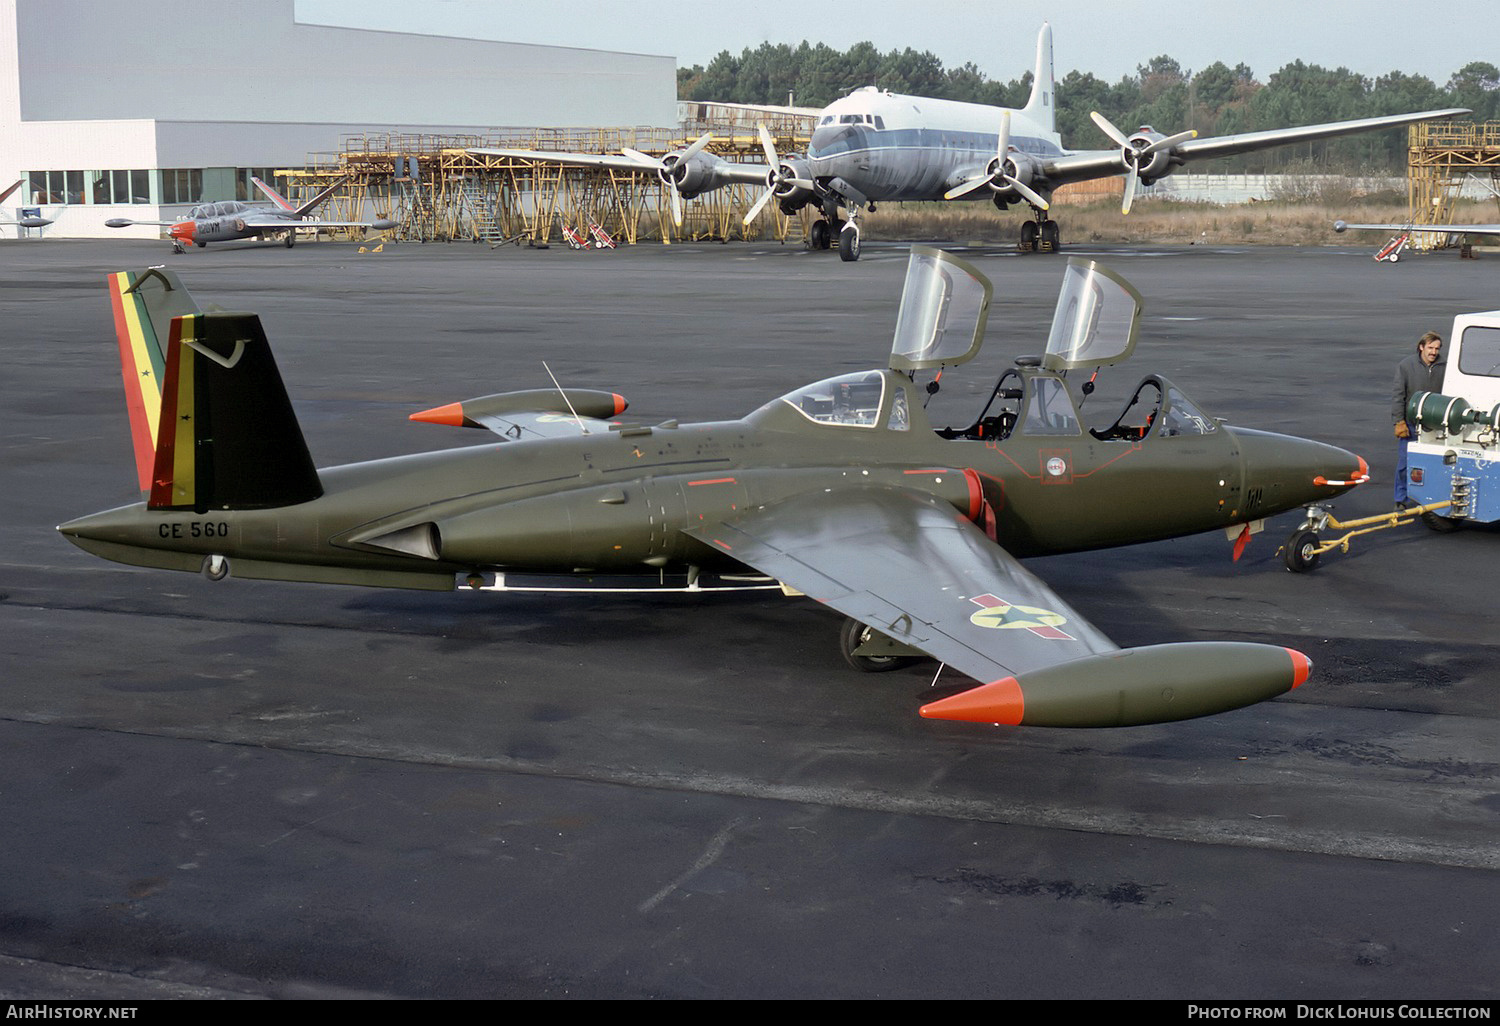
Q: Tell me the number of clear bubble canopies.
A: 2